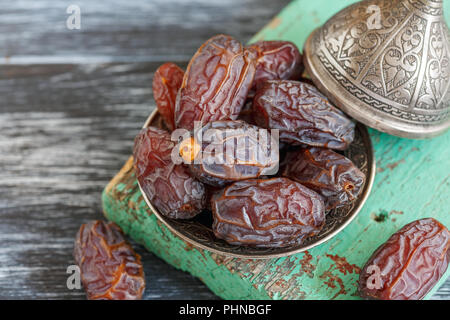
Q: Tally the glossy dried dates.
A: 10